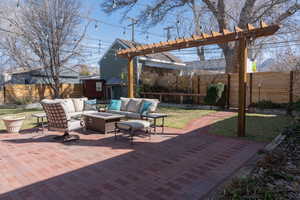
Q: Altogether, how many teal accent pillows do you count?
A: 3